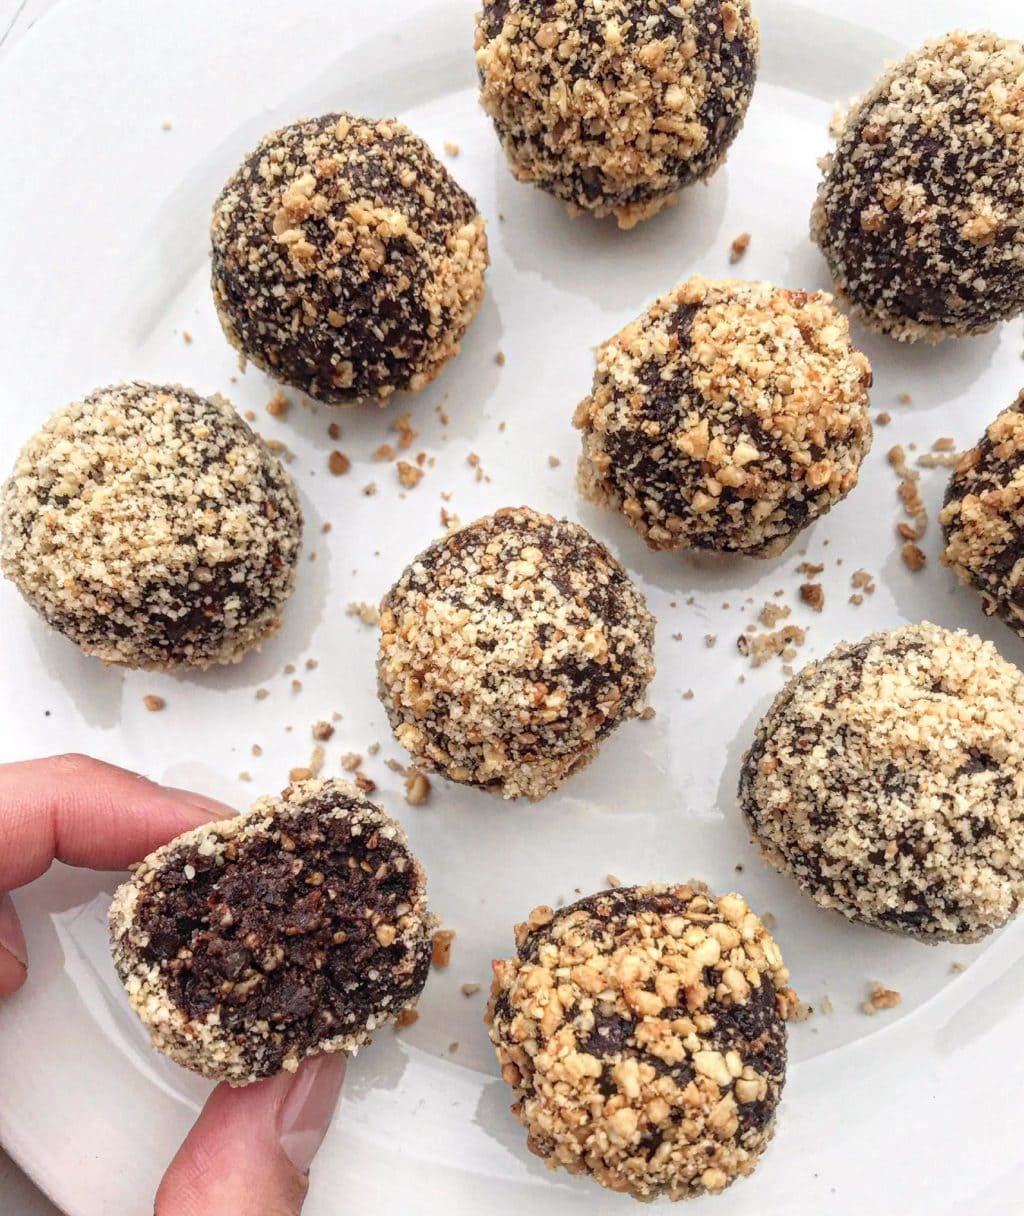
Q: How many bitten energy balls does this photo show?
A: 1